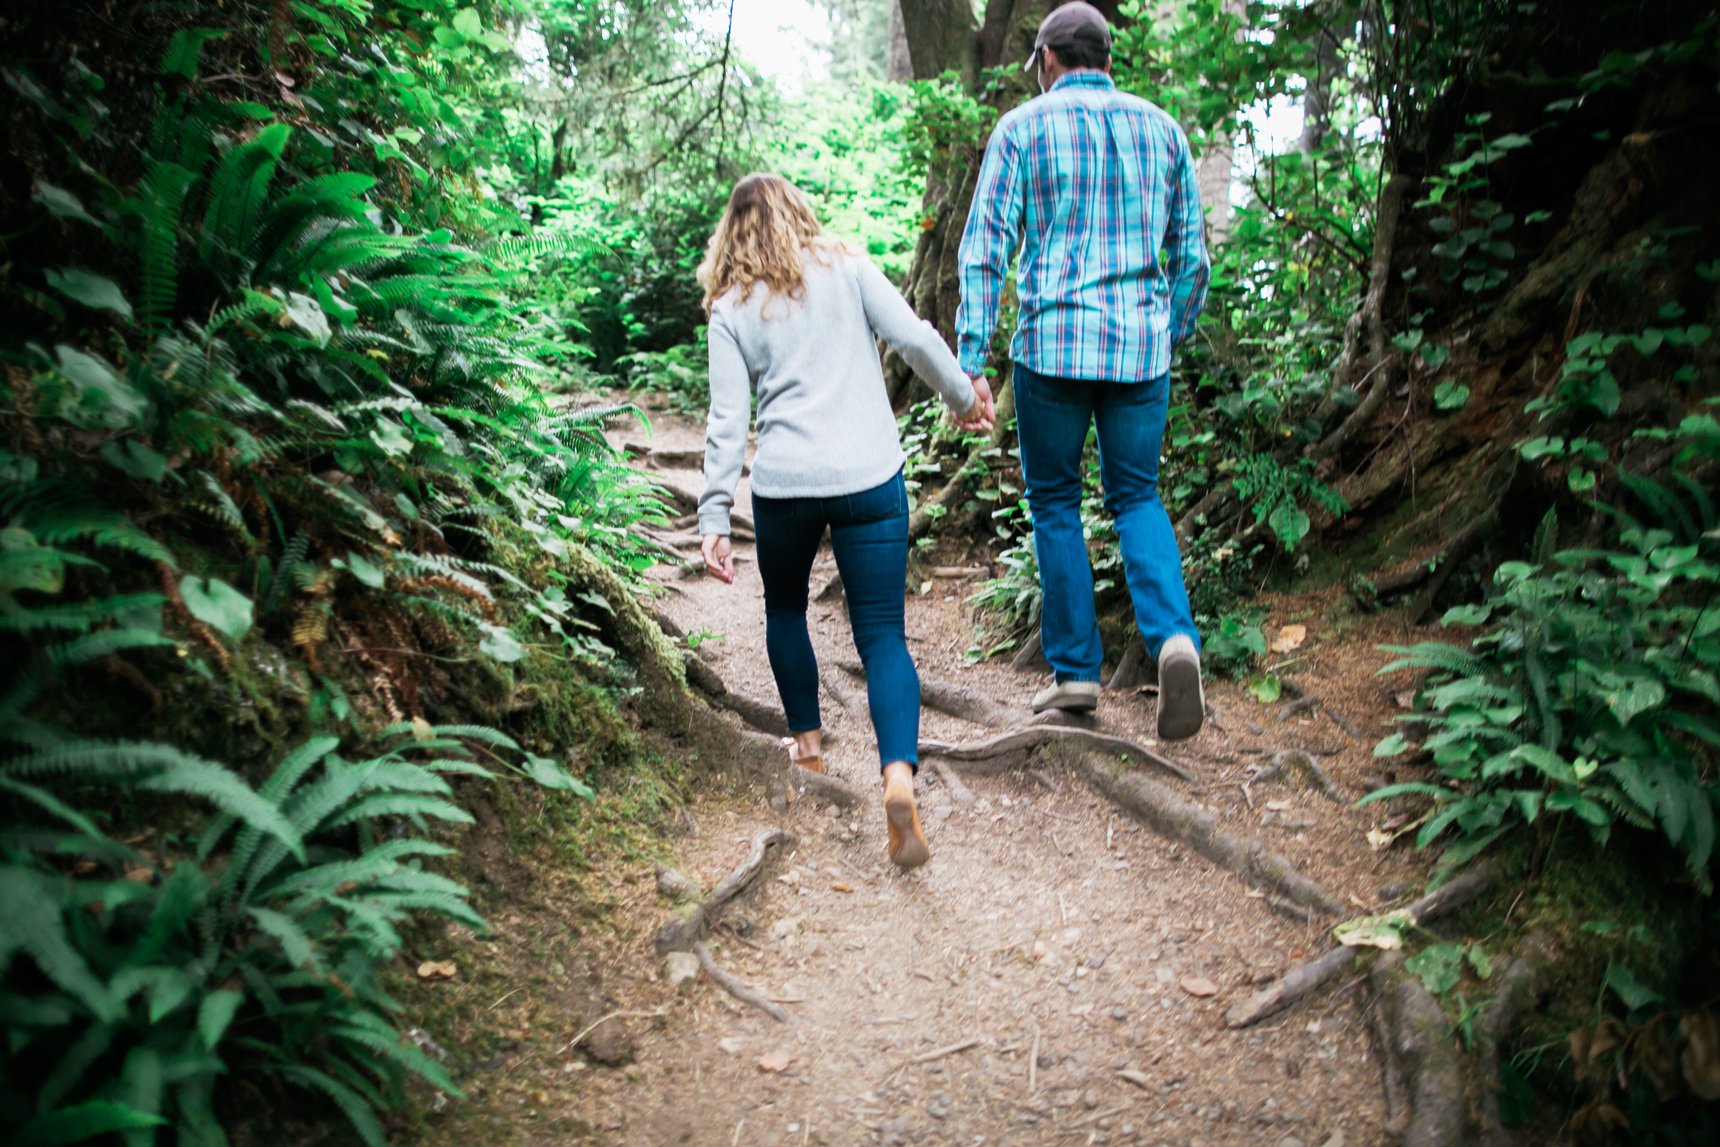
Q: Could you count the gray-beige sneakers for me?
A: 2